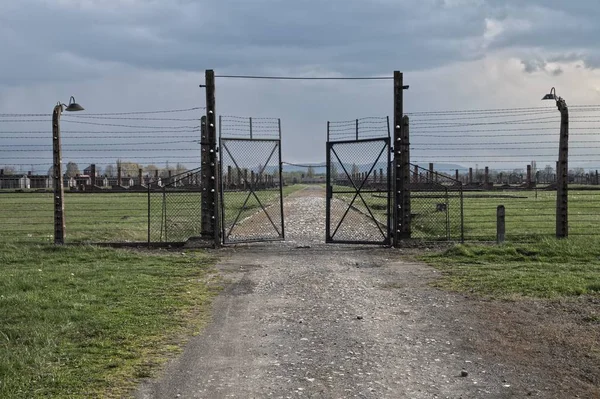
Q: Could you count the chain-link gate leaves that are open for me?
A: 2